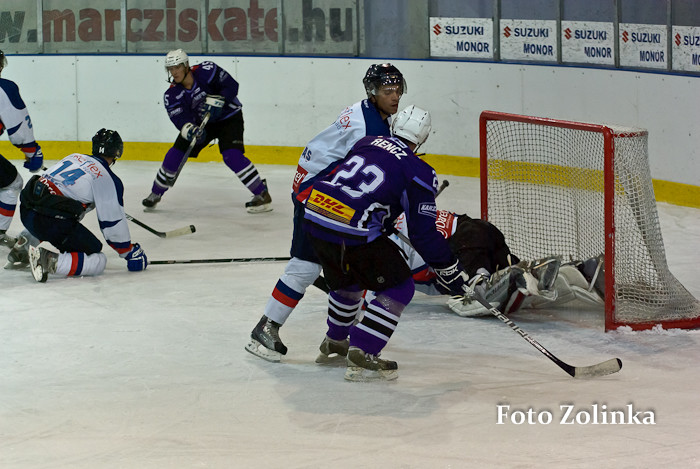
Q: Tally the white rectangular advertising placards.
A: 5